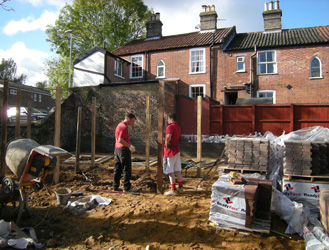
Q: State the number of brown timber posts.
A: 9